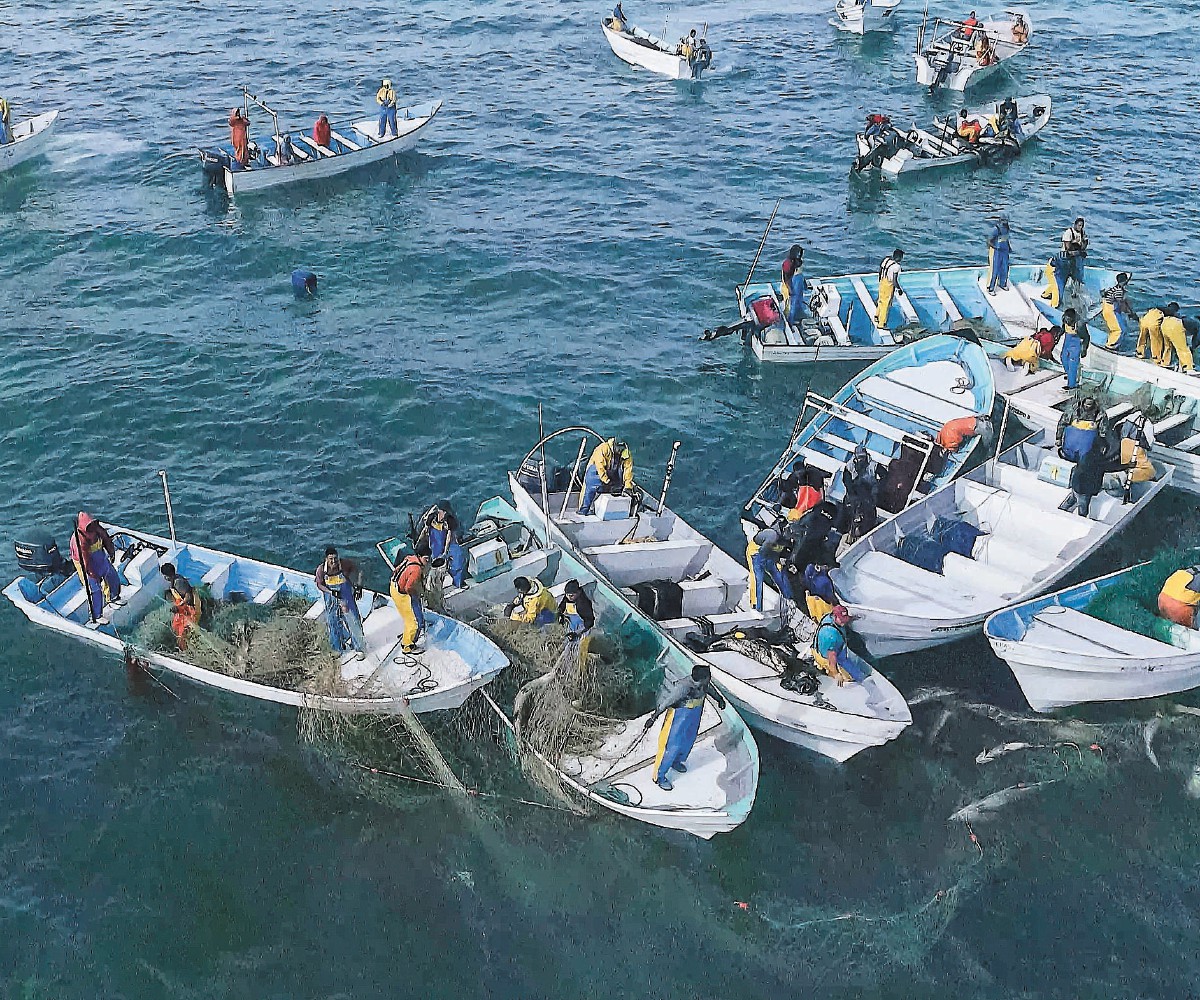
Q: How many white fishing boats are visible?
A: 15